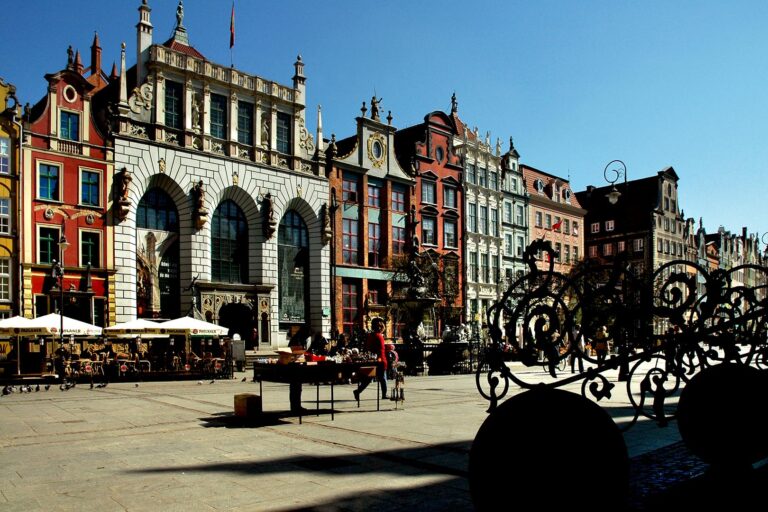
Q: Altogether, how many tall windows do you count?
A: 3